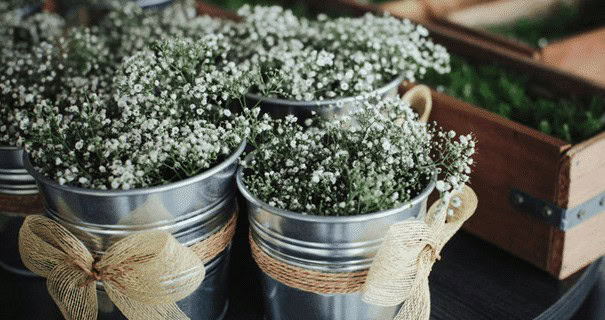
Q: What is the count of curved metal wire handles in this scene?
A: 0